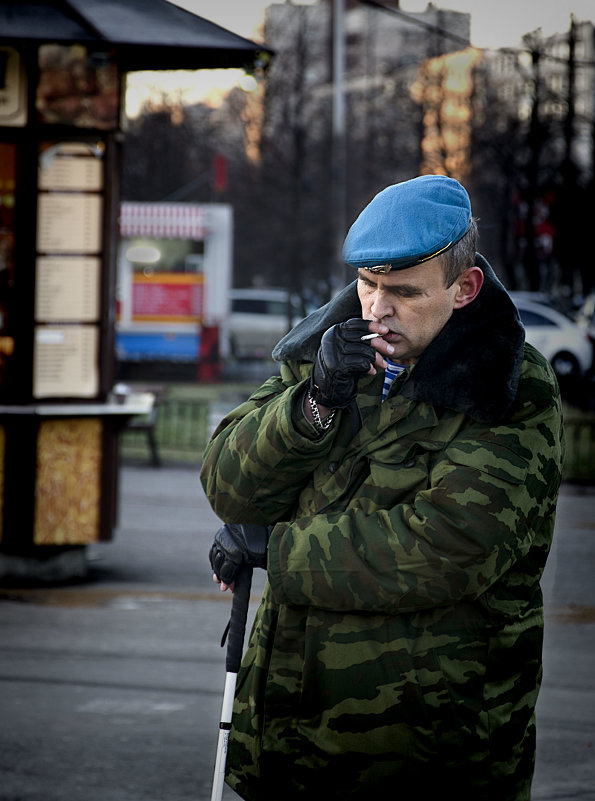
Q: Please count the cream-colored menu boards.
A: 4